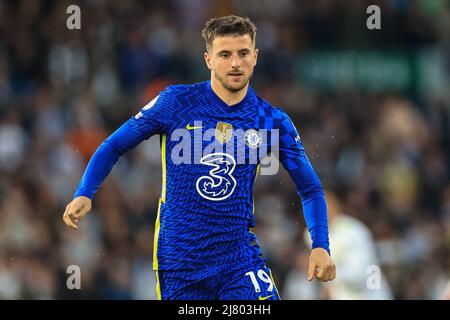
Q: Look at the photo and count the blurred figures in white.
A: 1